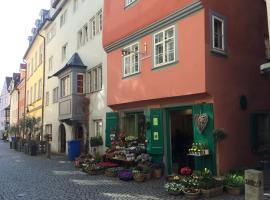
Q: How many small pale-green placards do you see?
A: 2